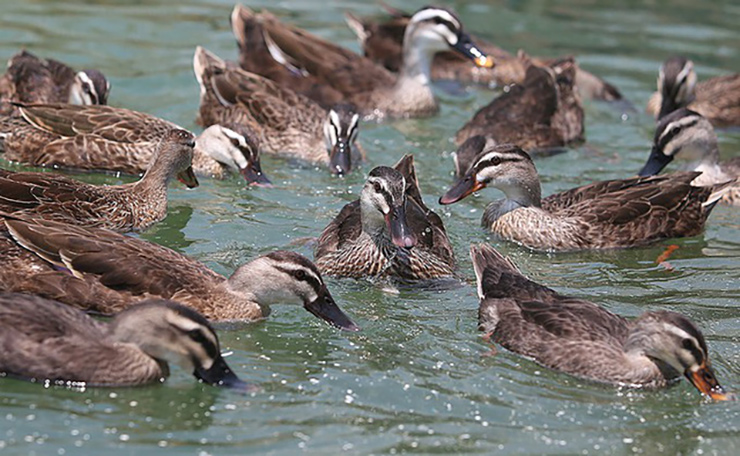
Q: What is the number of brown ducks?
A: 14